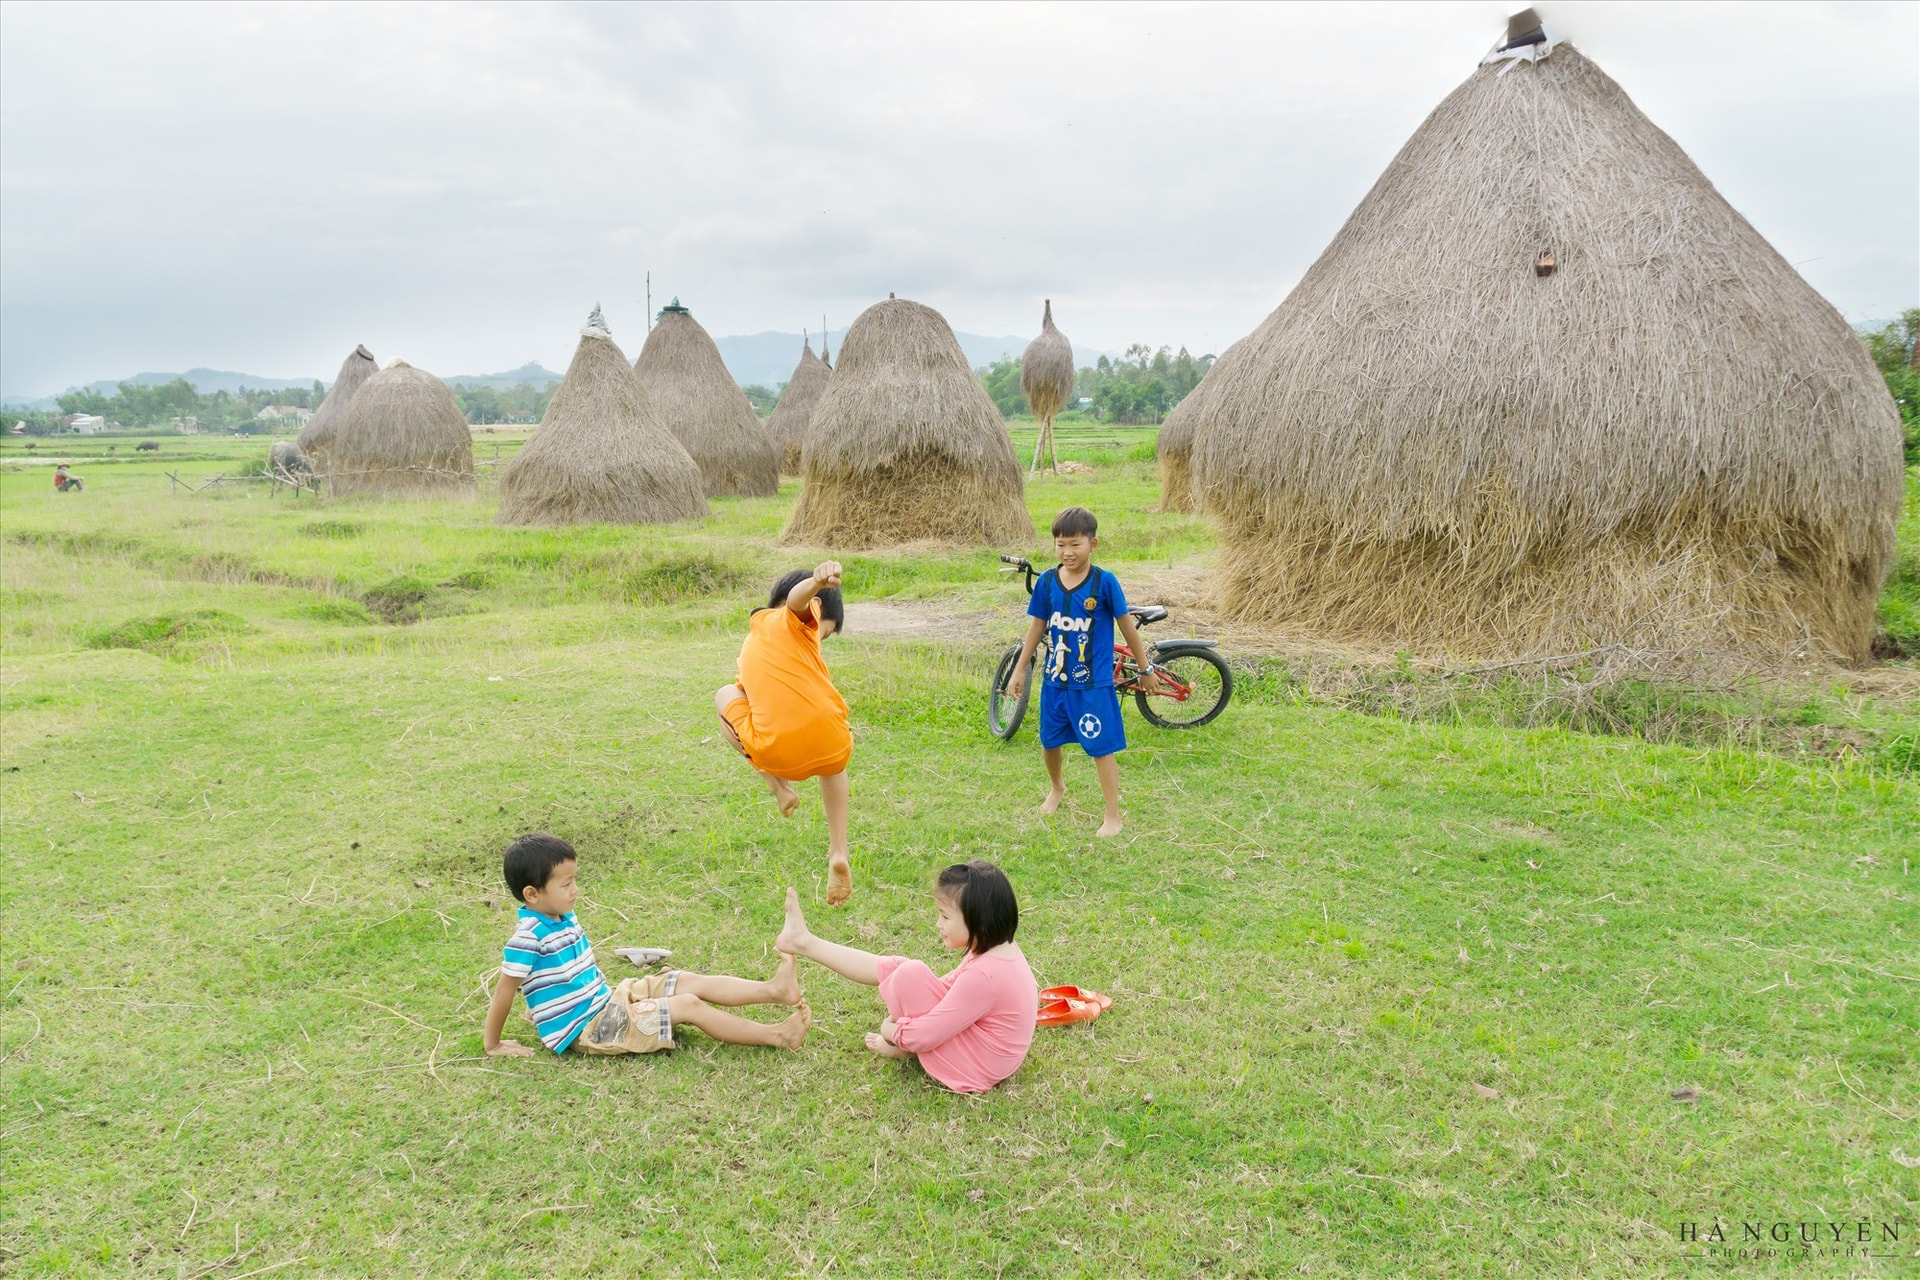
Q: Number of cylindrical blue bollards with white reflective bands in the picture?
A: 0